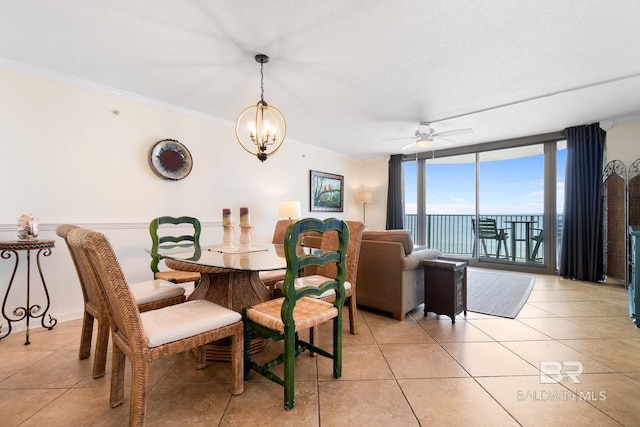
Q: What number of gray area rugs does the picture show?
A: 1